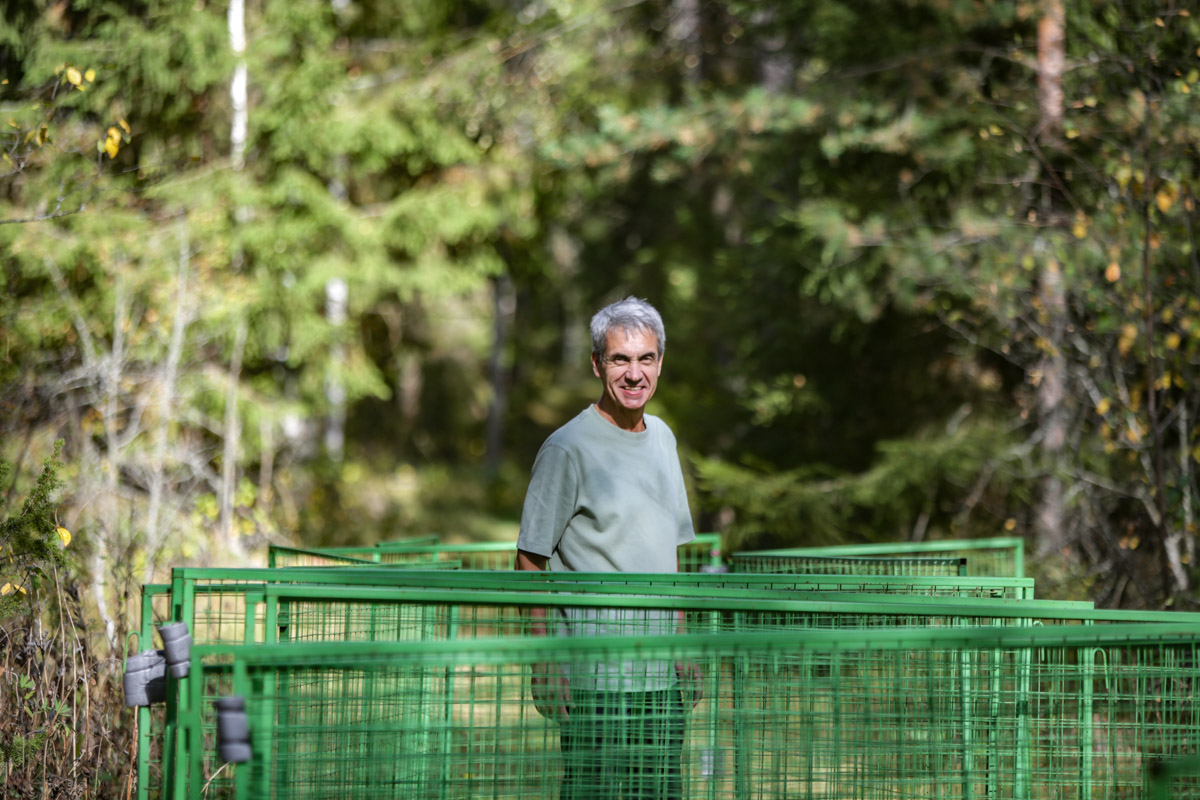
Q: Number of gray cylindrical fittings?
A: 3